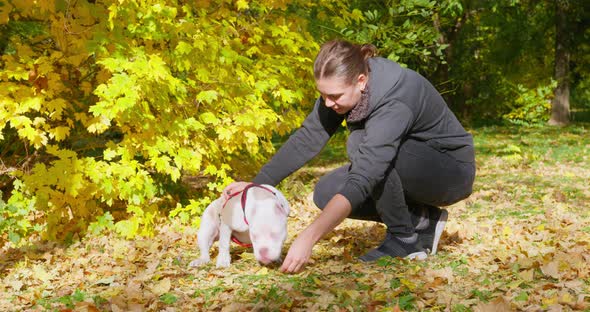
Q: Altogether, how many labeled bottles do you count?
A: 0